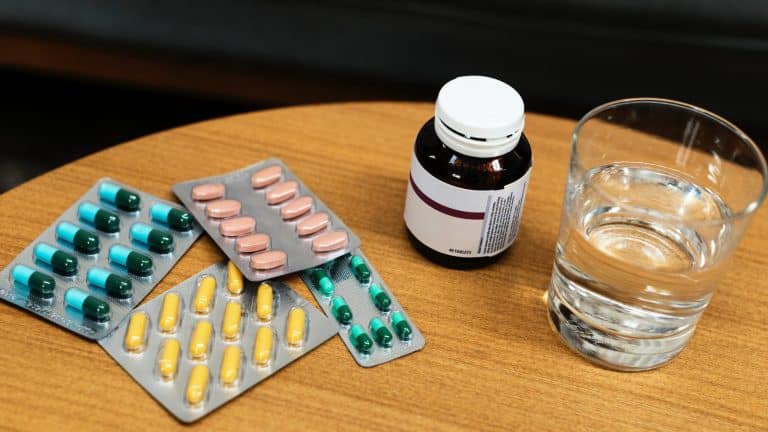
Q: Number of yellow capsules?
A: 12